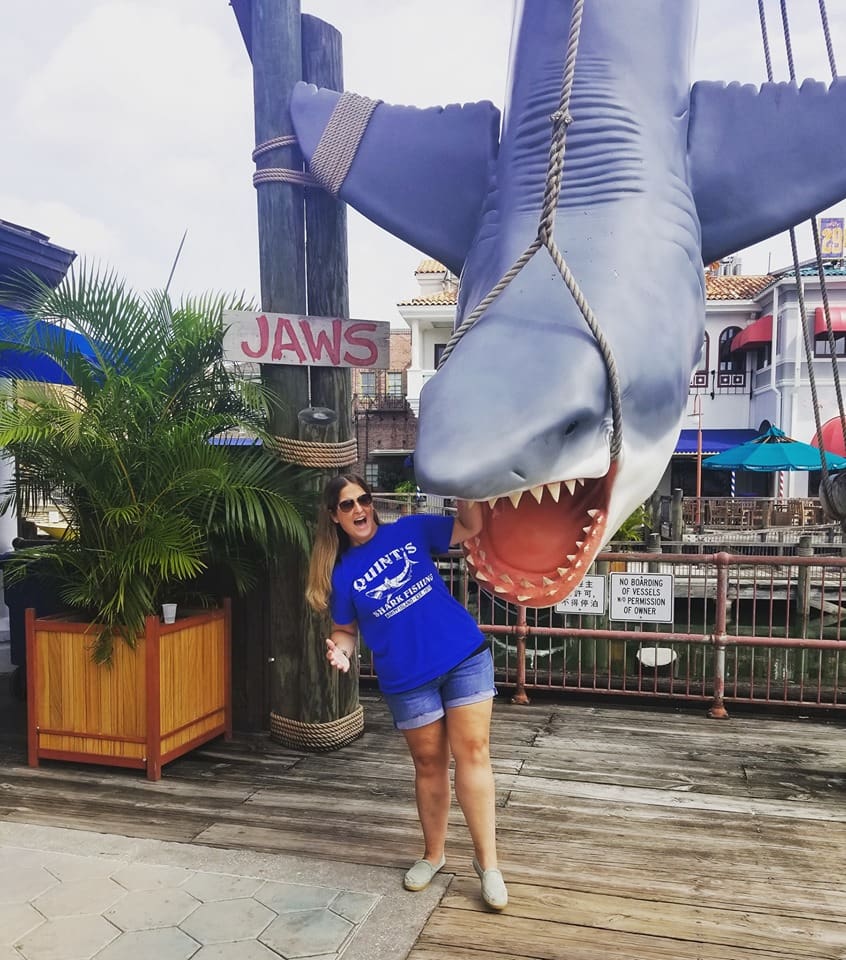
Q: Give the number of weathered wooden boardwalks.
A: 1